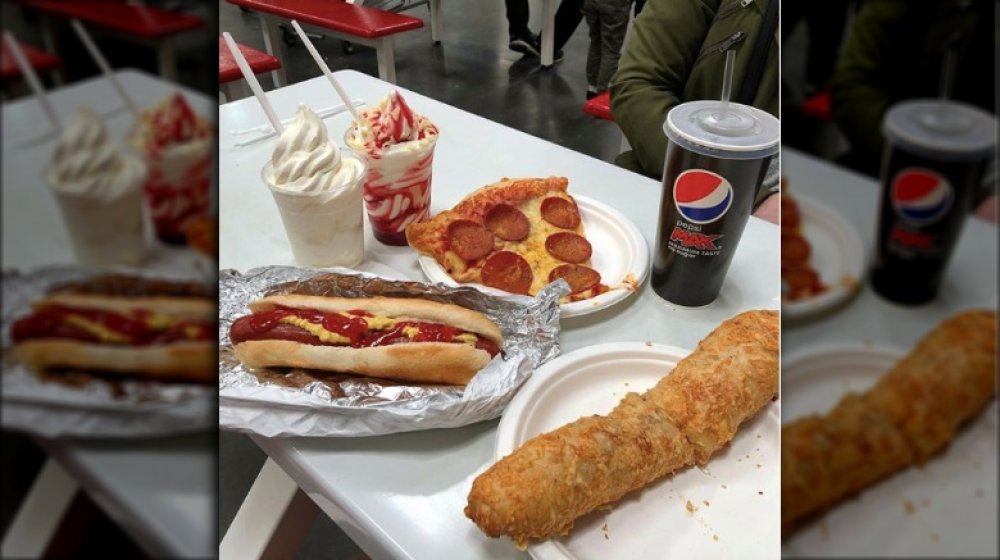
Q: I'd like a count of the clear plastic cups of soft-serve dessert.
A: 2